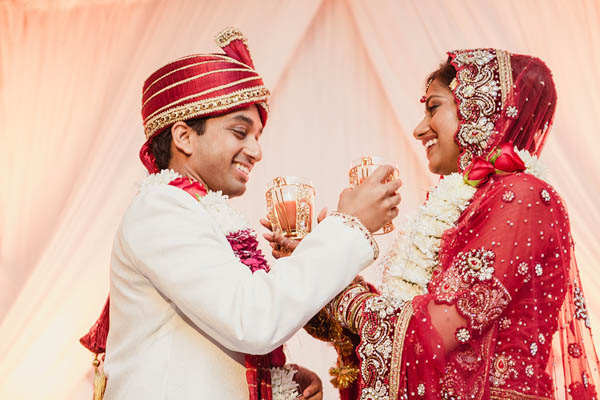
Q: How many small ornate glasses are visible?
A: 2